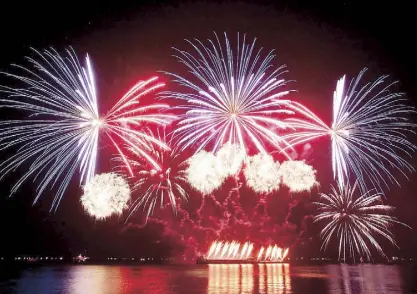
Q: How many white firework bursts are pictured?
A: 5